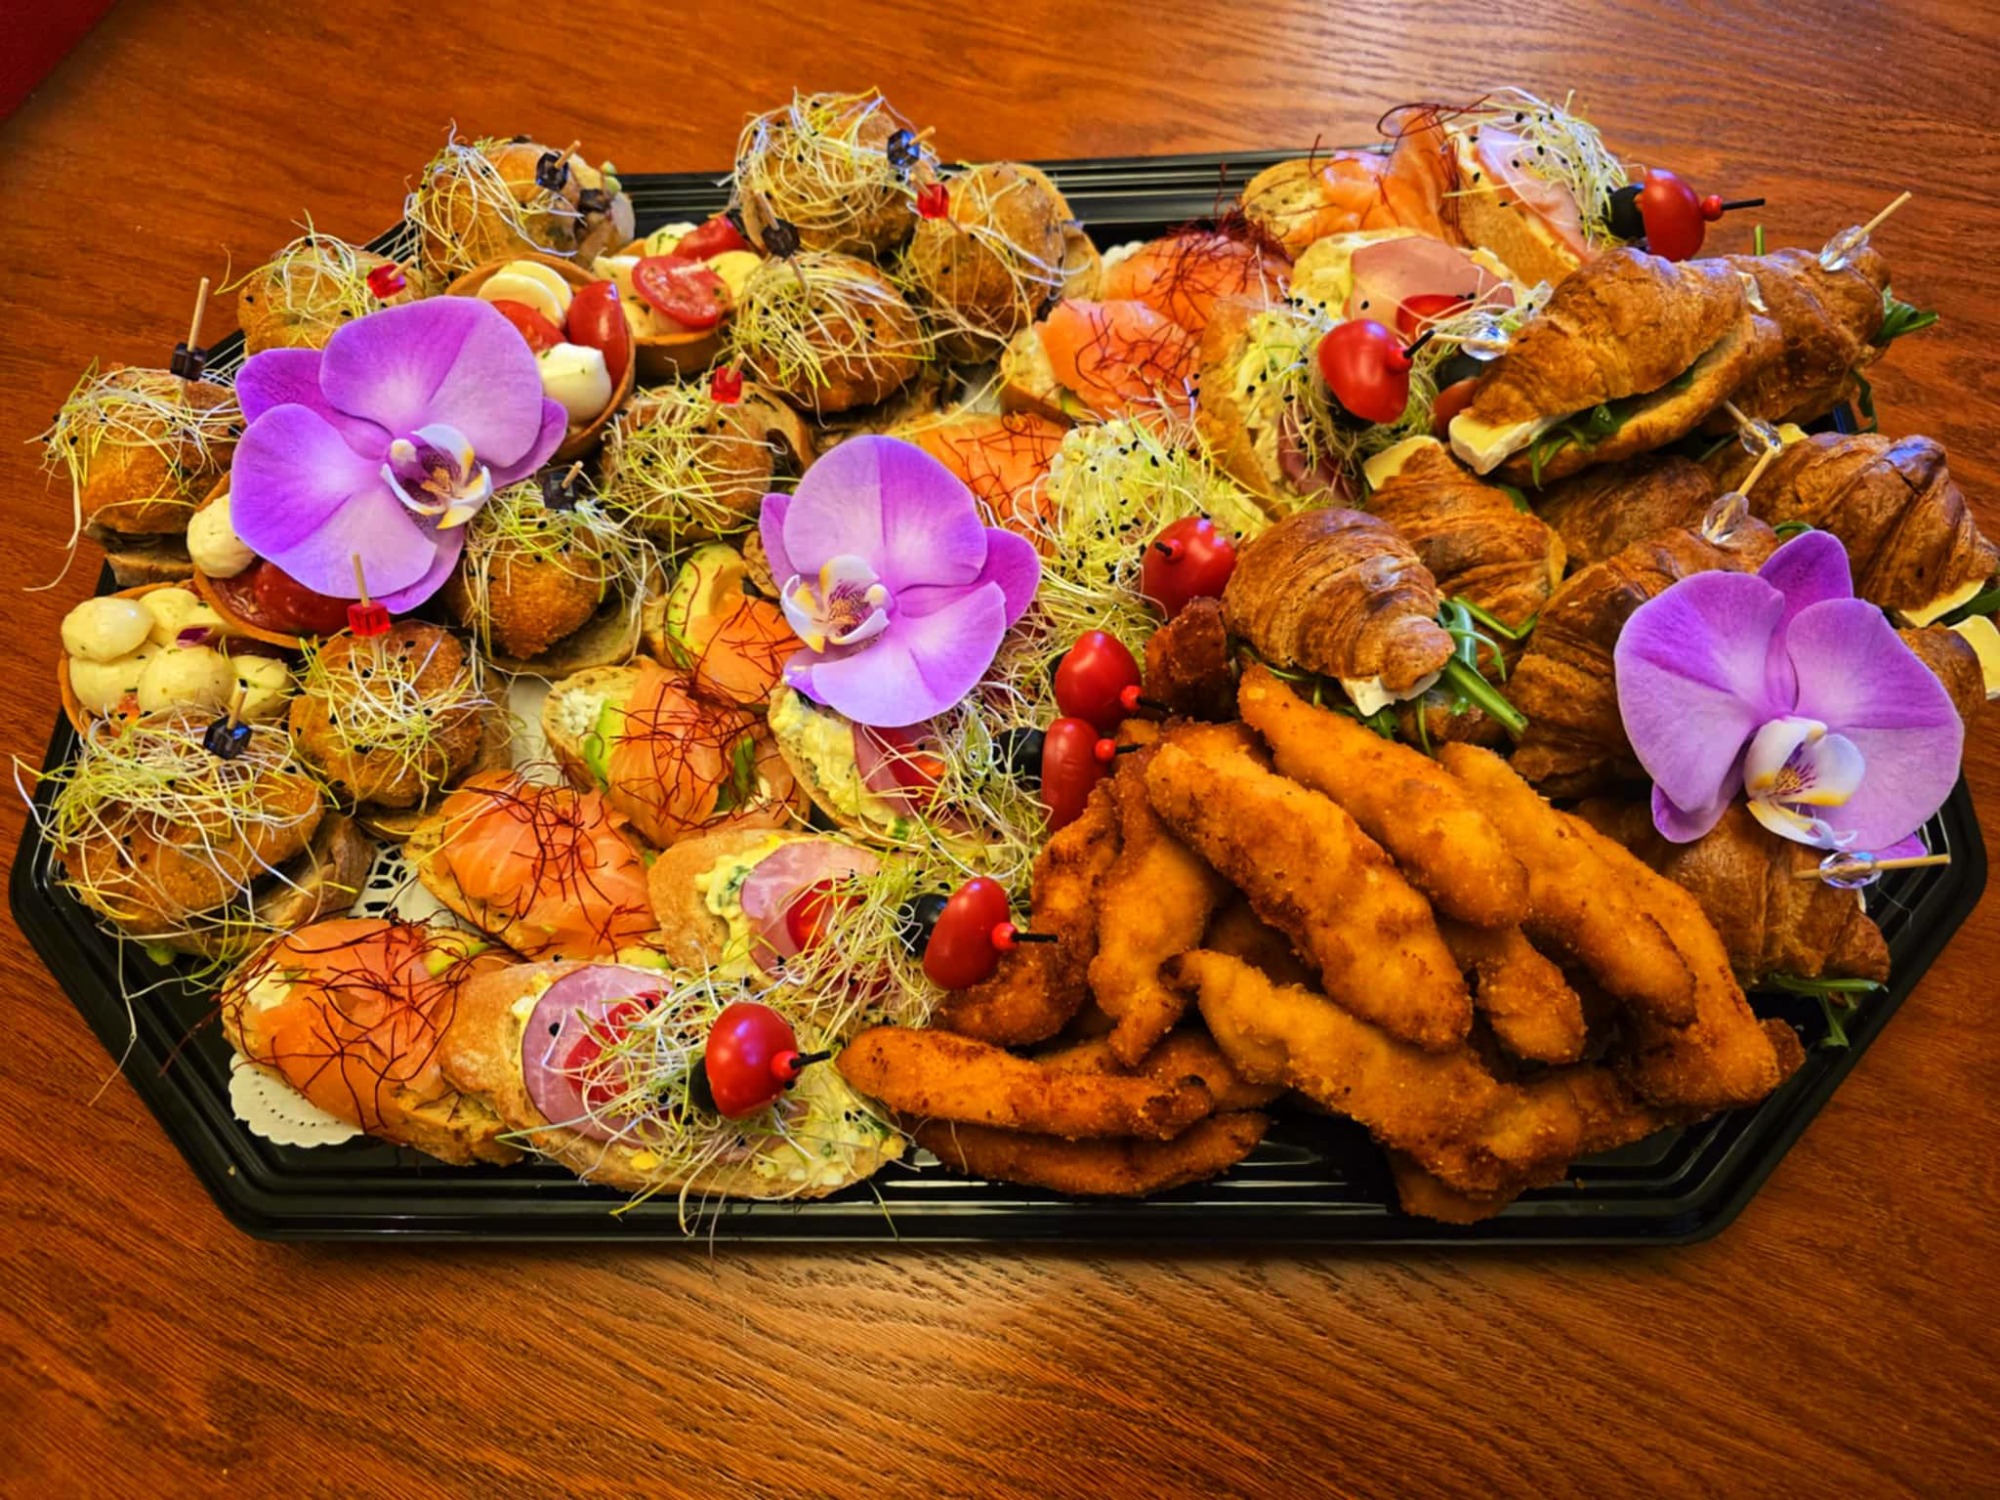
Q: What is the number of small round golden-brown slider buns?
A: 10